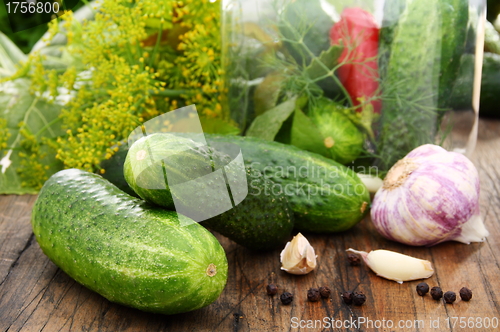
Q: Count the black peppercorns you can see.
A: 11